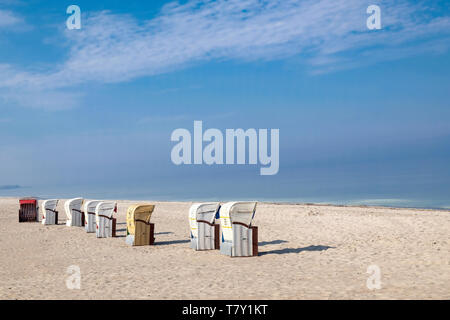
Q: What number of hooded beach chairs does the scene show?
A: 8